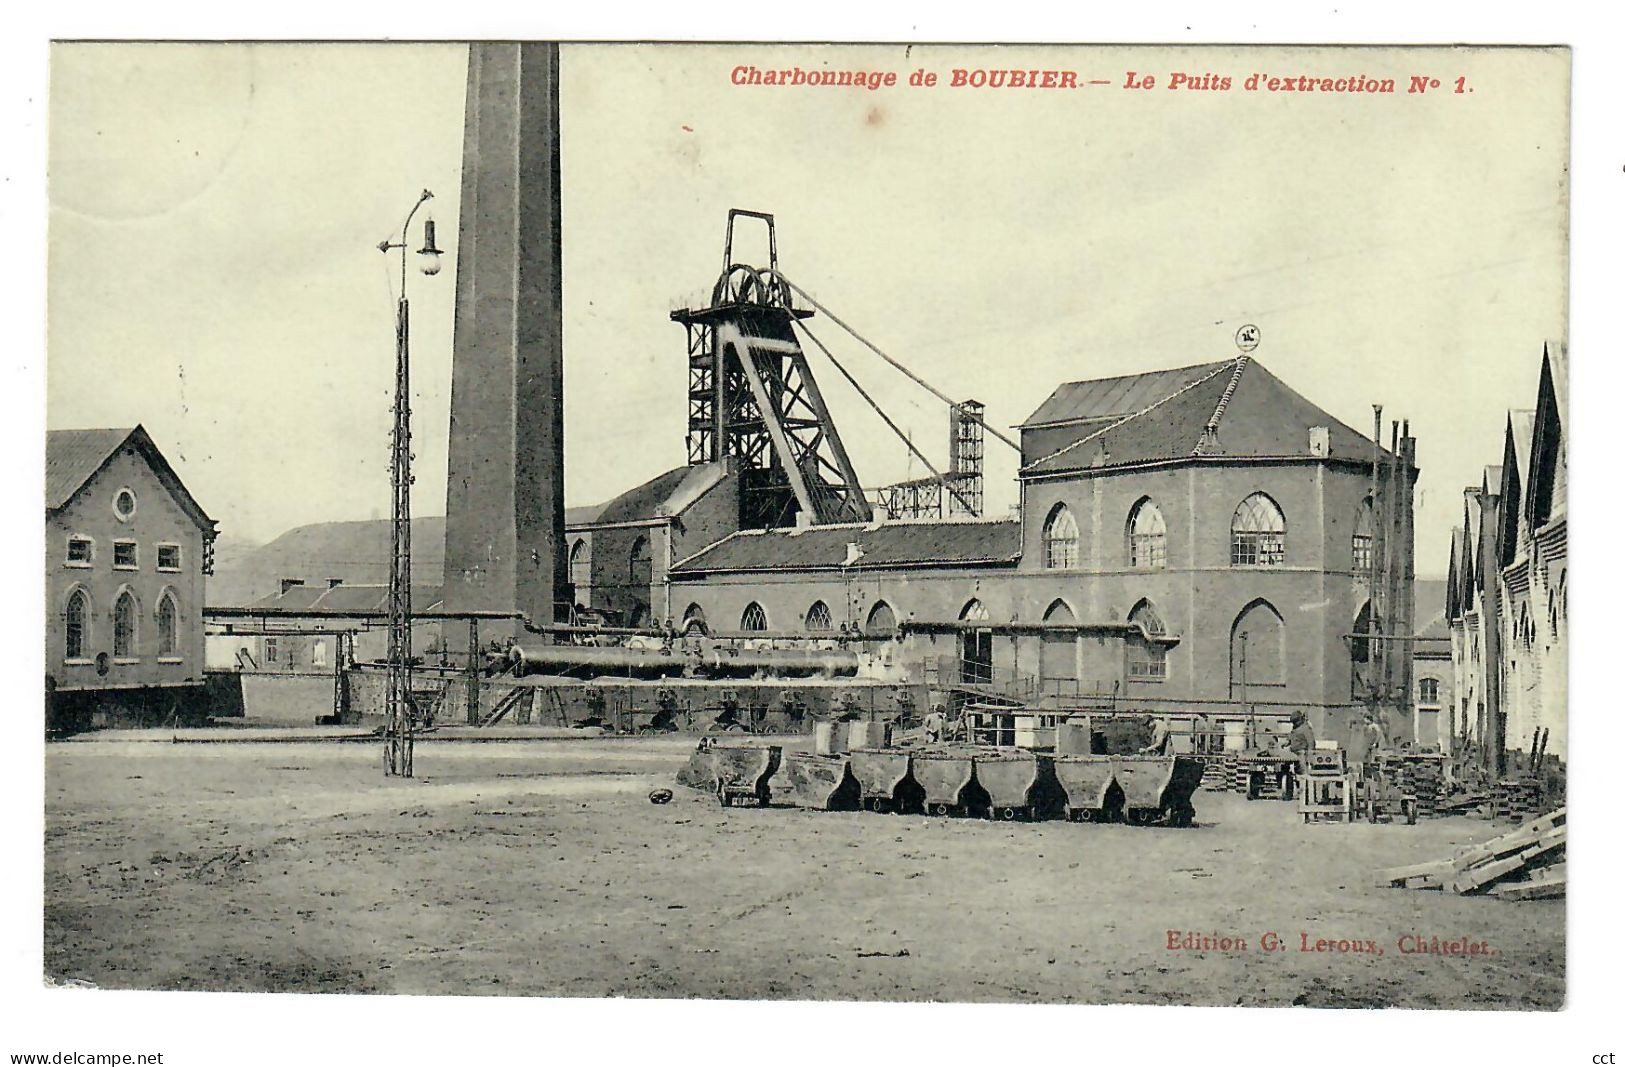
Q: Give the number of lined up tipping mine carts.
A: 7